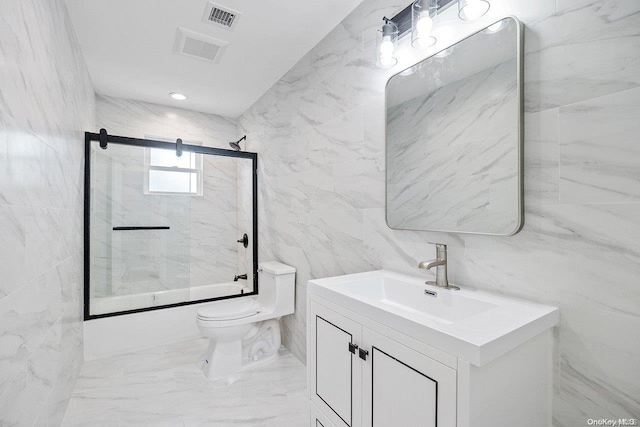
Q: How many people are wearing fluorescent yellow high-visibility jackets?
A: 0